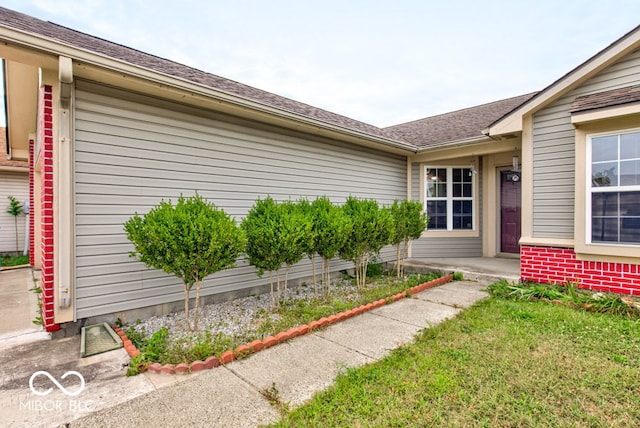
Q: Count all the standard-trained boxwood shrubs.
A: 5